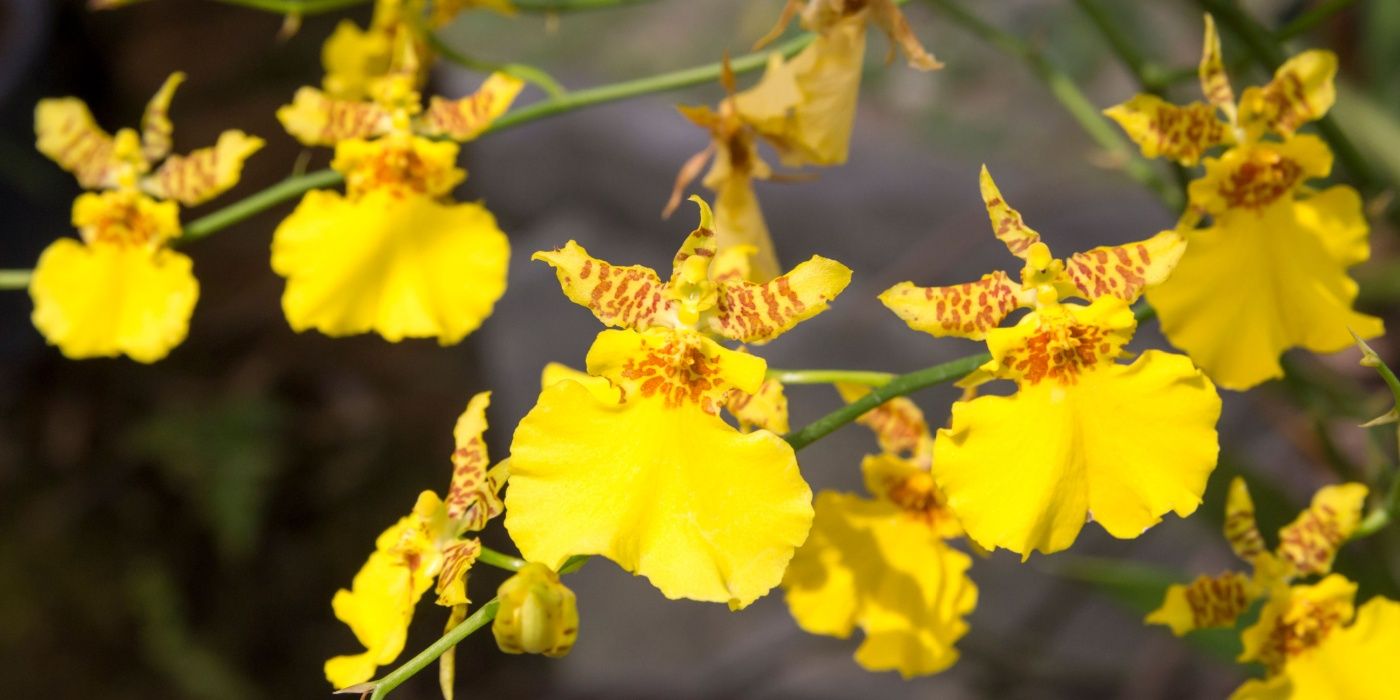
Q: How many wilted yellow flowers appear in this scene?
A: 2